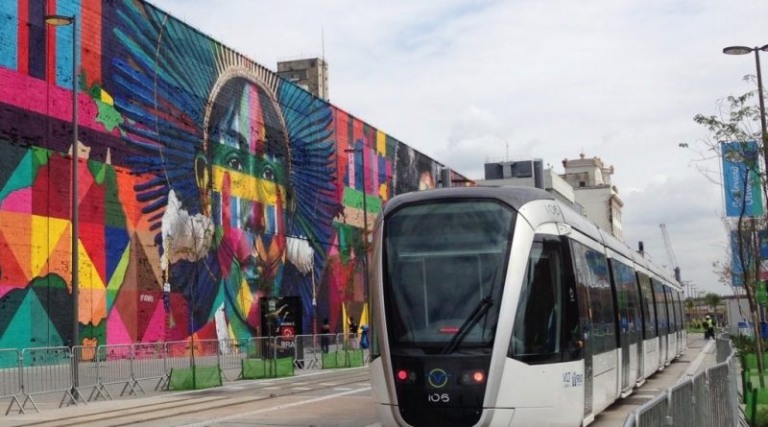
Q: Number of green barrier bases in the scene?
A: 3